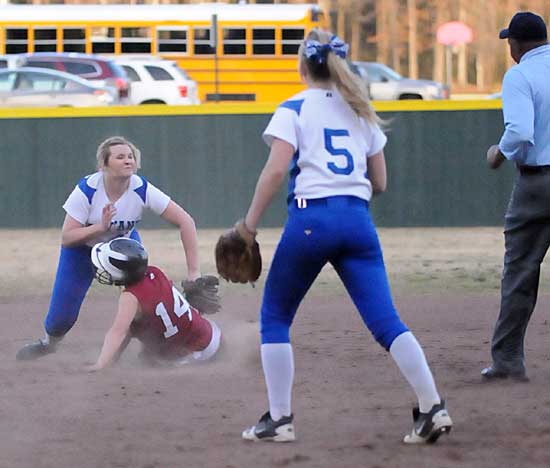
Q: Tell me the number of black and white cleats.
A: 2